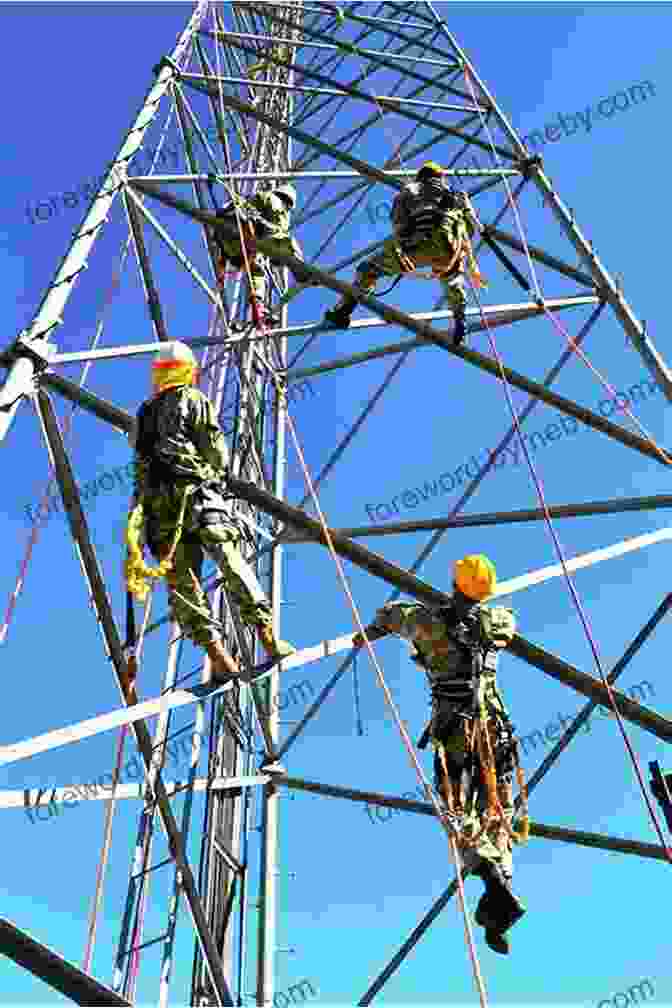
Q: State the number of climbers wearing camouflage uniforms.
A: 4